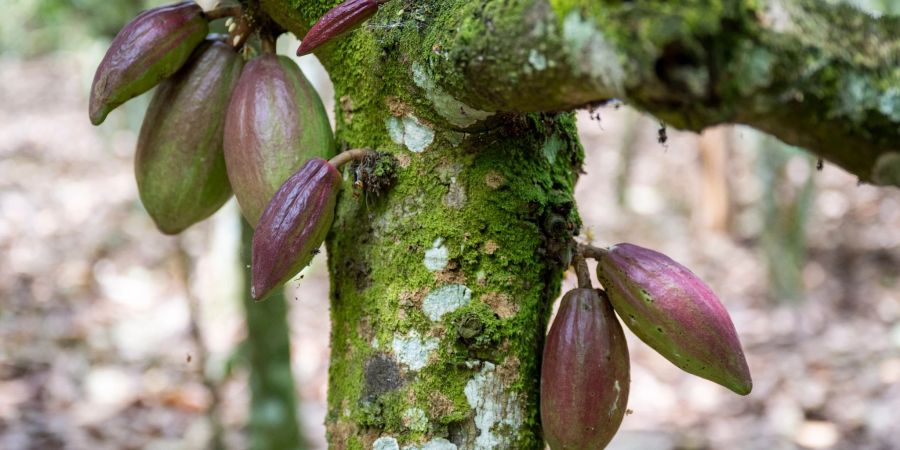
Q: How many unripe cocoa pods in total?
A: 7